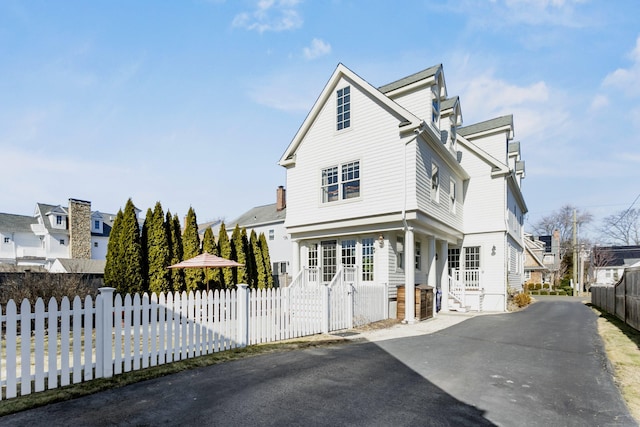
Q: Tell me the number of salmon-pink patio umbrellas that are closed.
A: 0